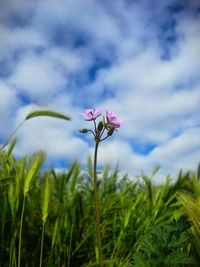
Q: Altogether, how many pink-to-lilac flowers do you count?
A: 2